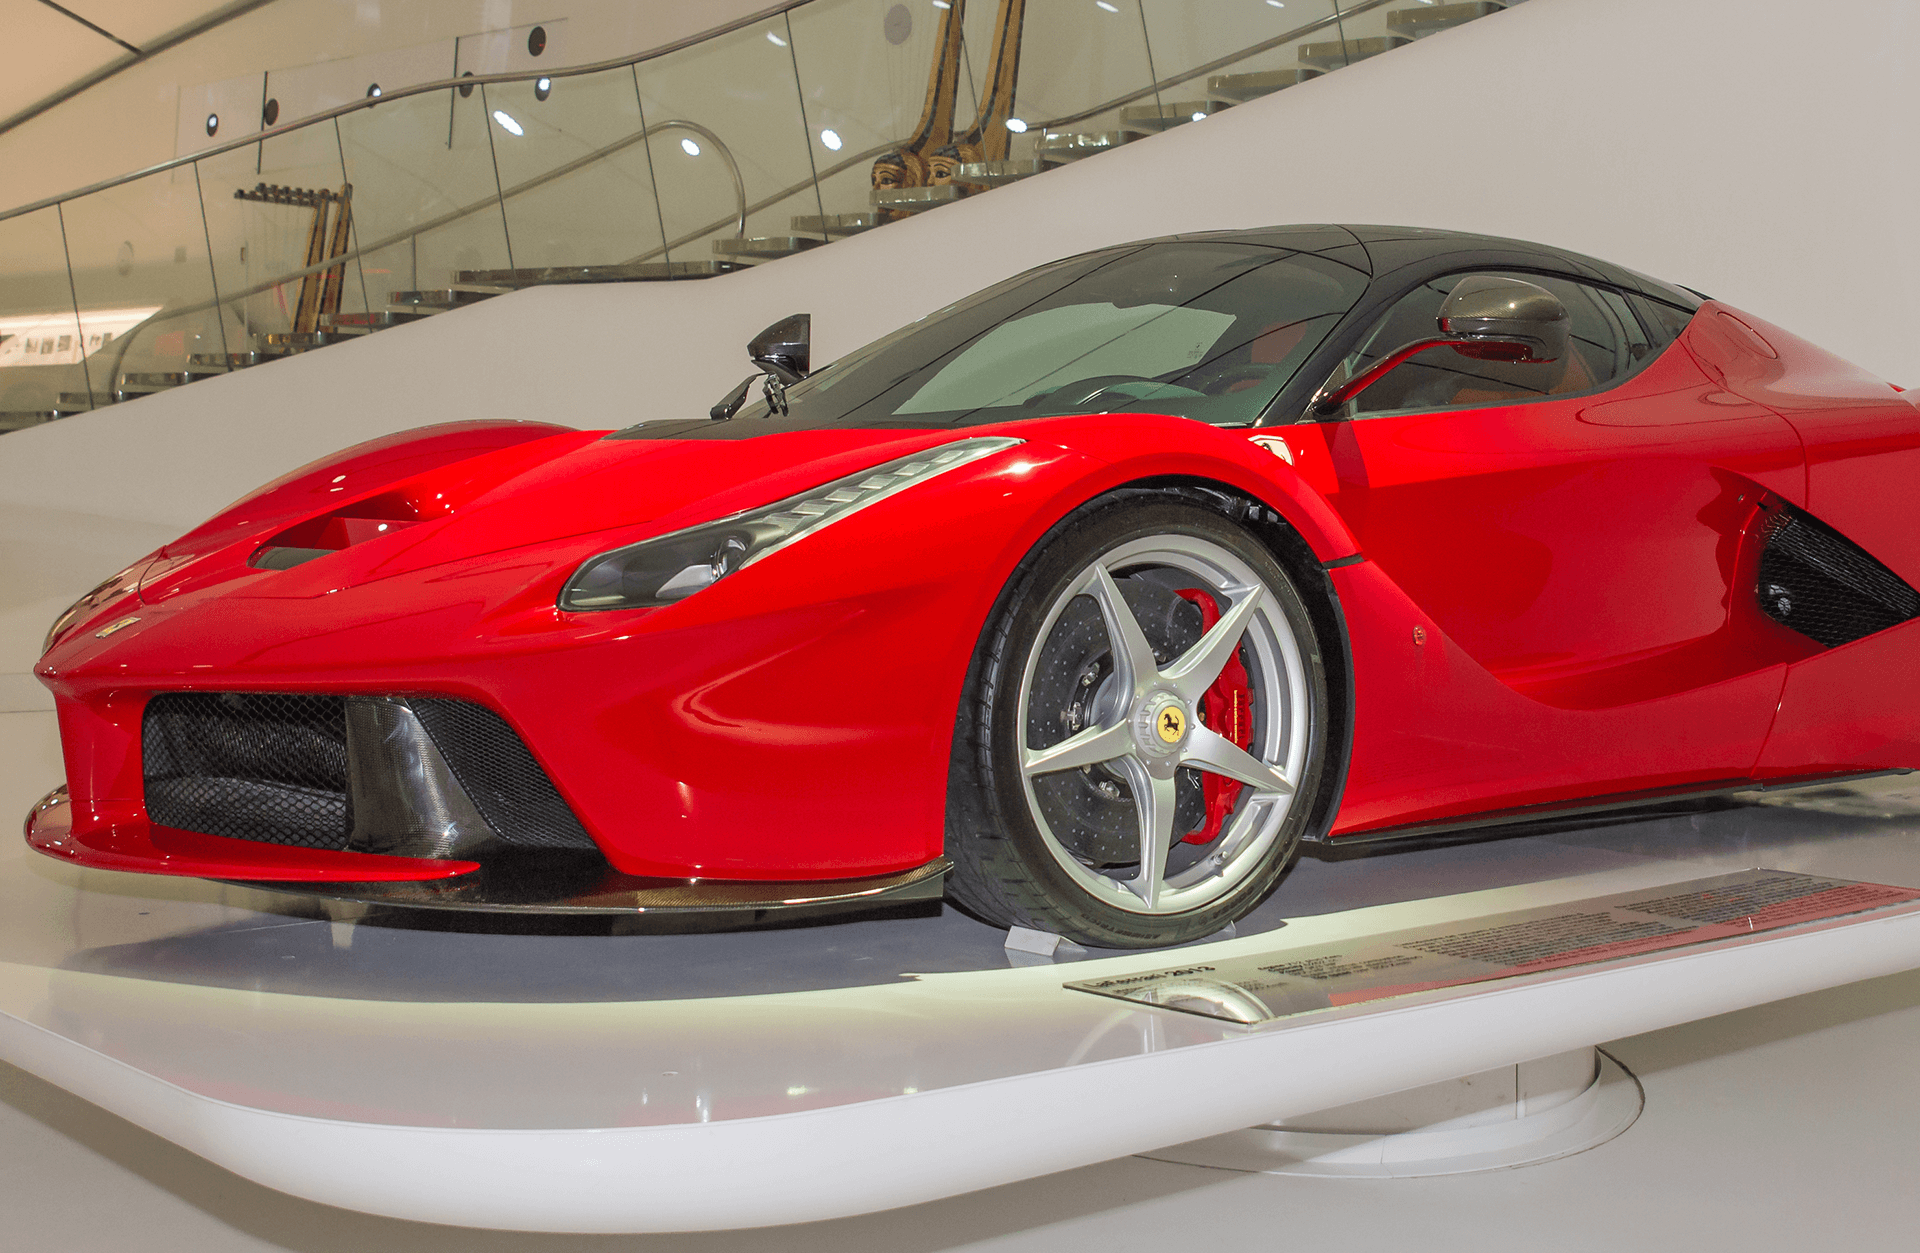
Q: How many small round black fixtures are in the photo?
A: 6